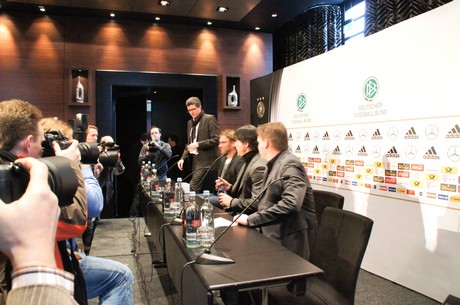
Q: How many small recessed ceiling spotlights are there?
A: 8